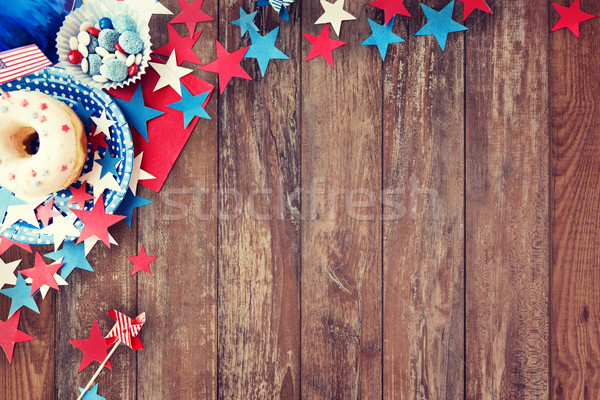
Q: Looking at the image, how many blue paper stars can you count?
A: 13